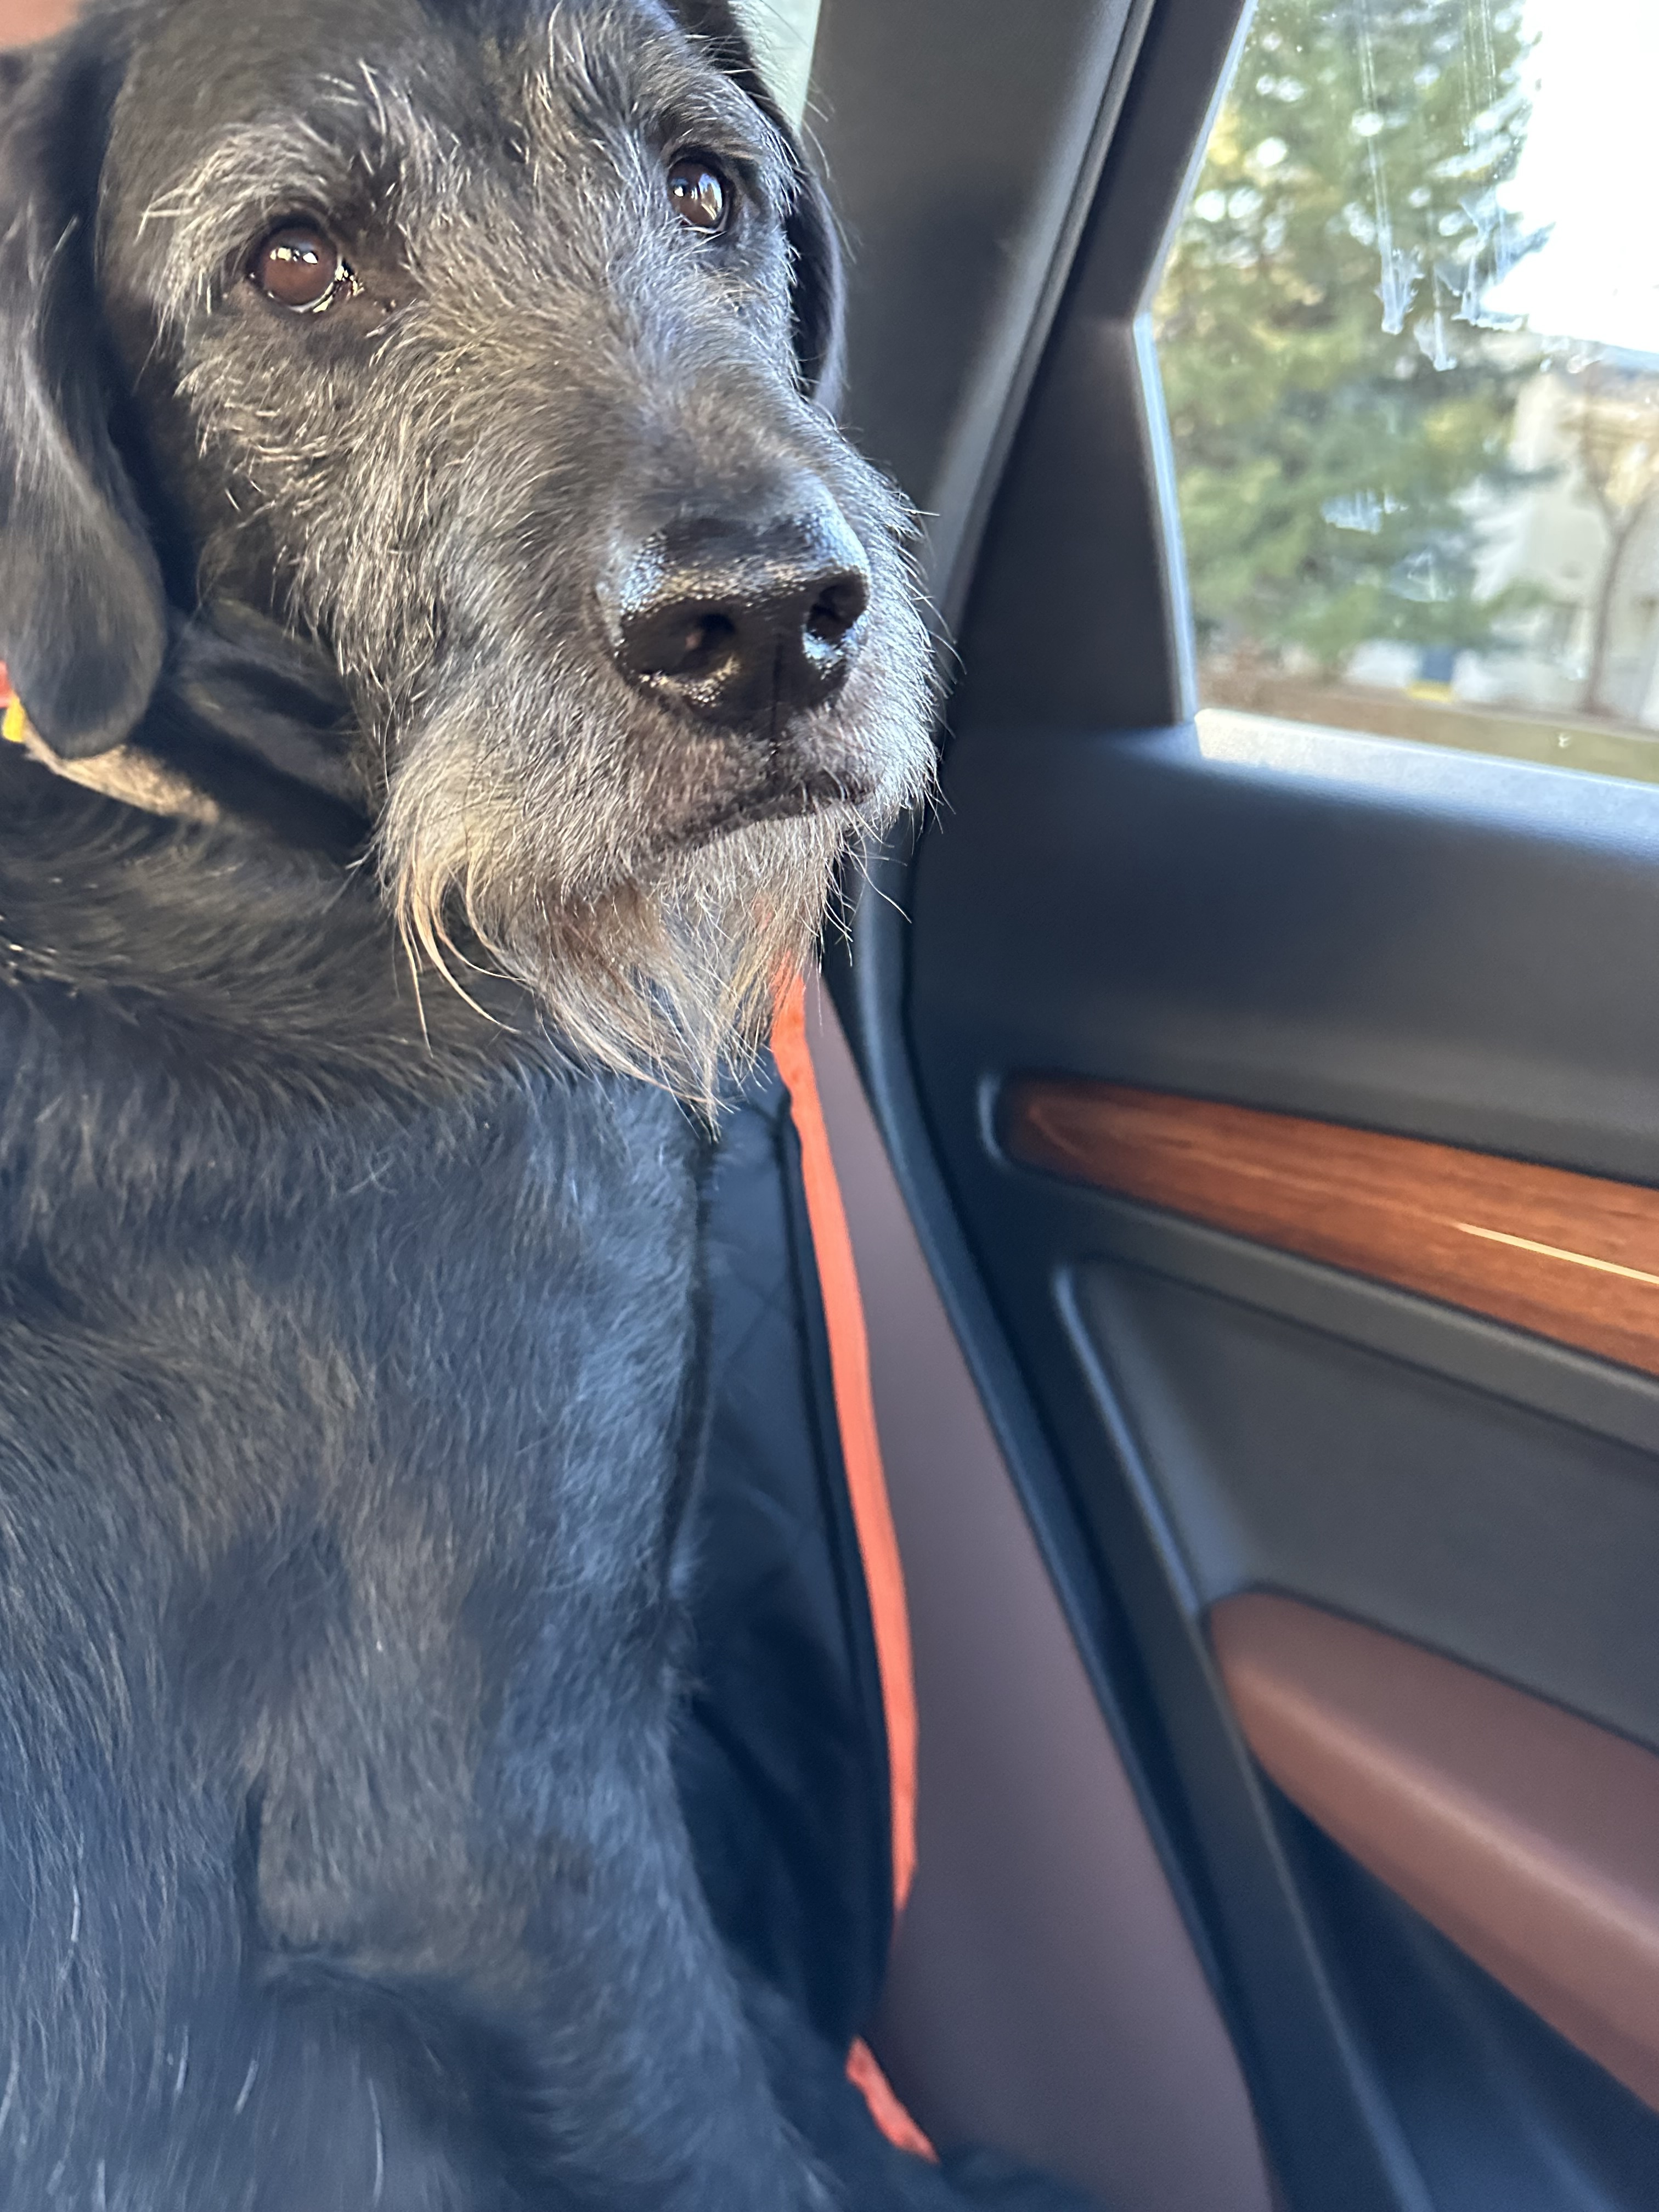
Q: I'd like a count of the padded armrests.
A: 1